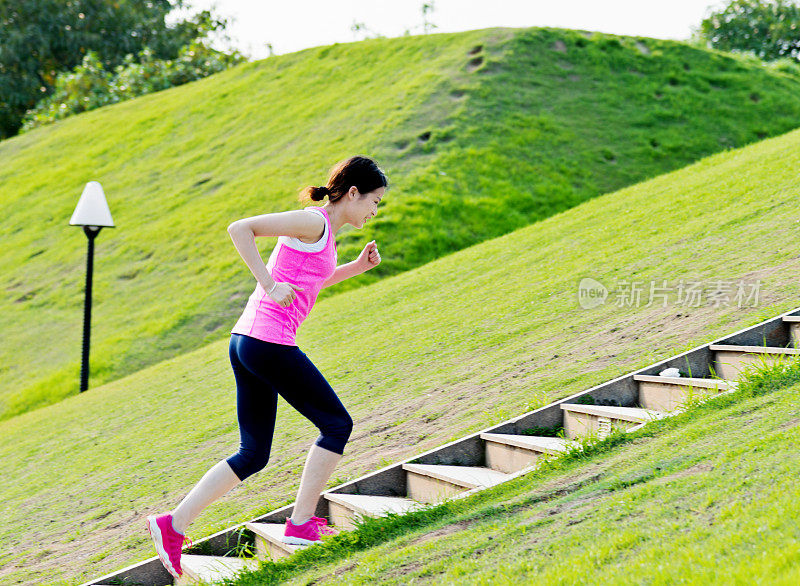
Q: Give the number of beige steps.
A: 9